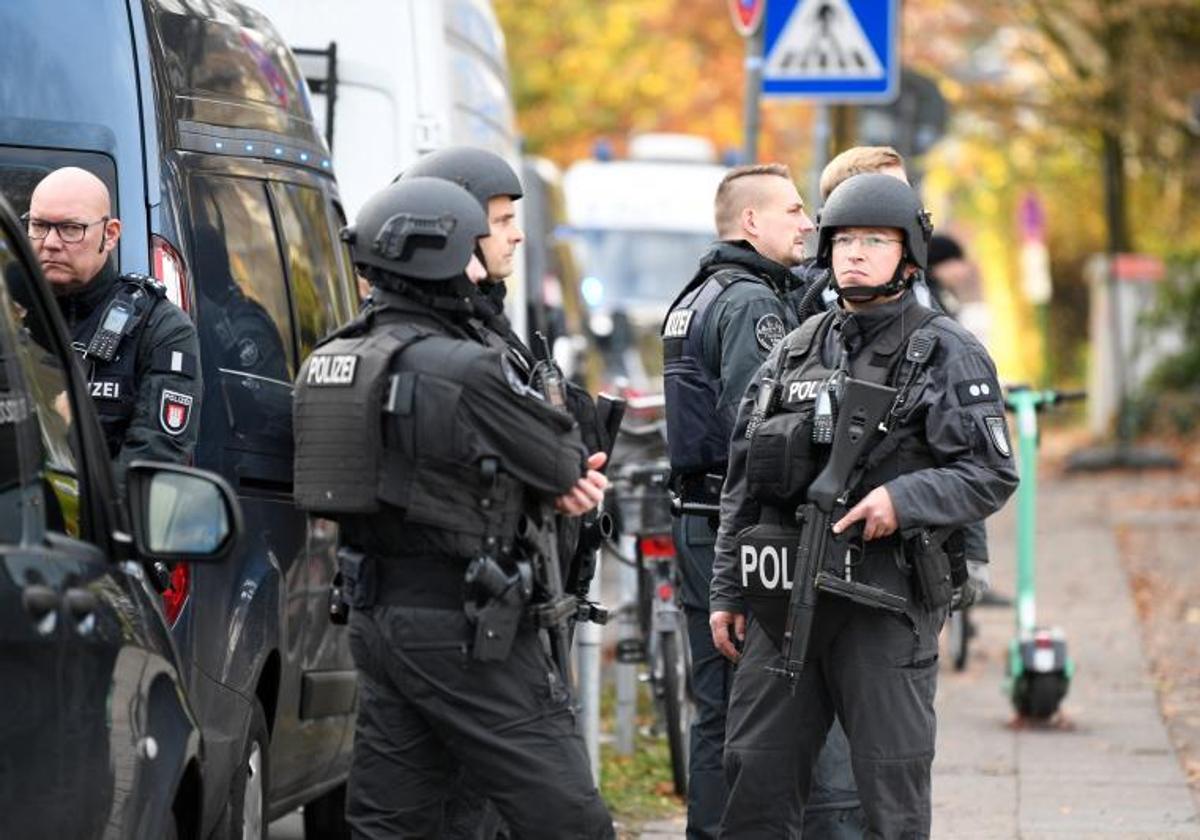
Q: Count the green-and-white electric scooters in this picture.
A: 1